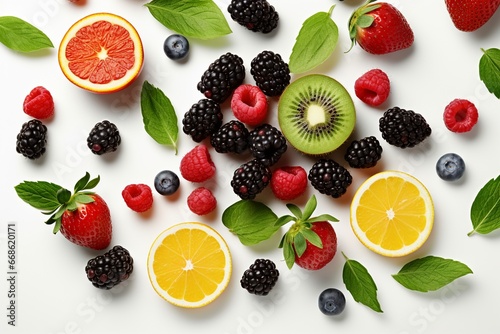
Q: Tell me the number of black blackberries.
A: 14